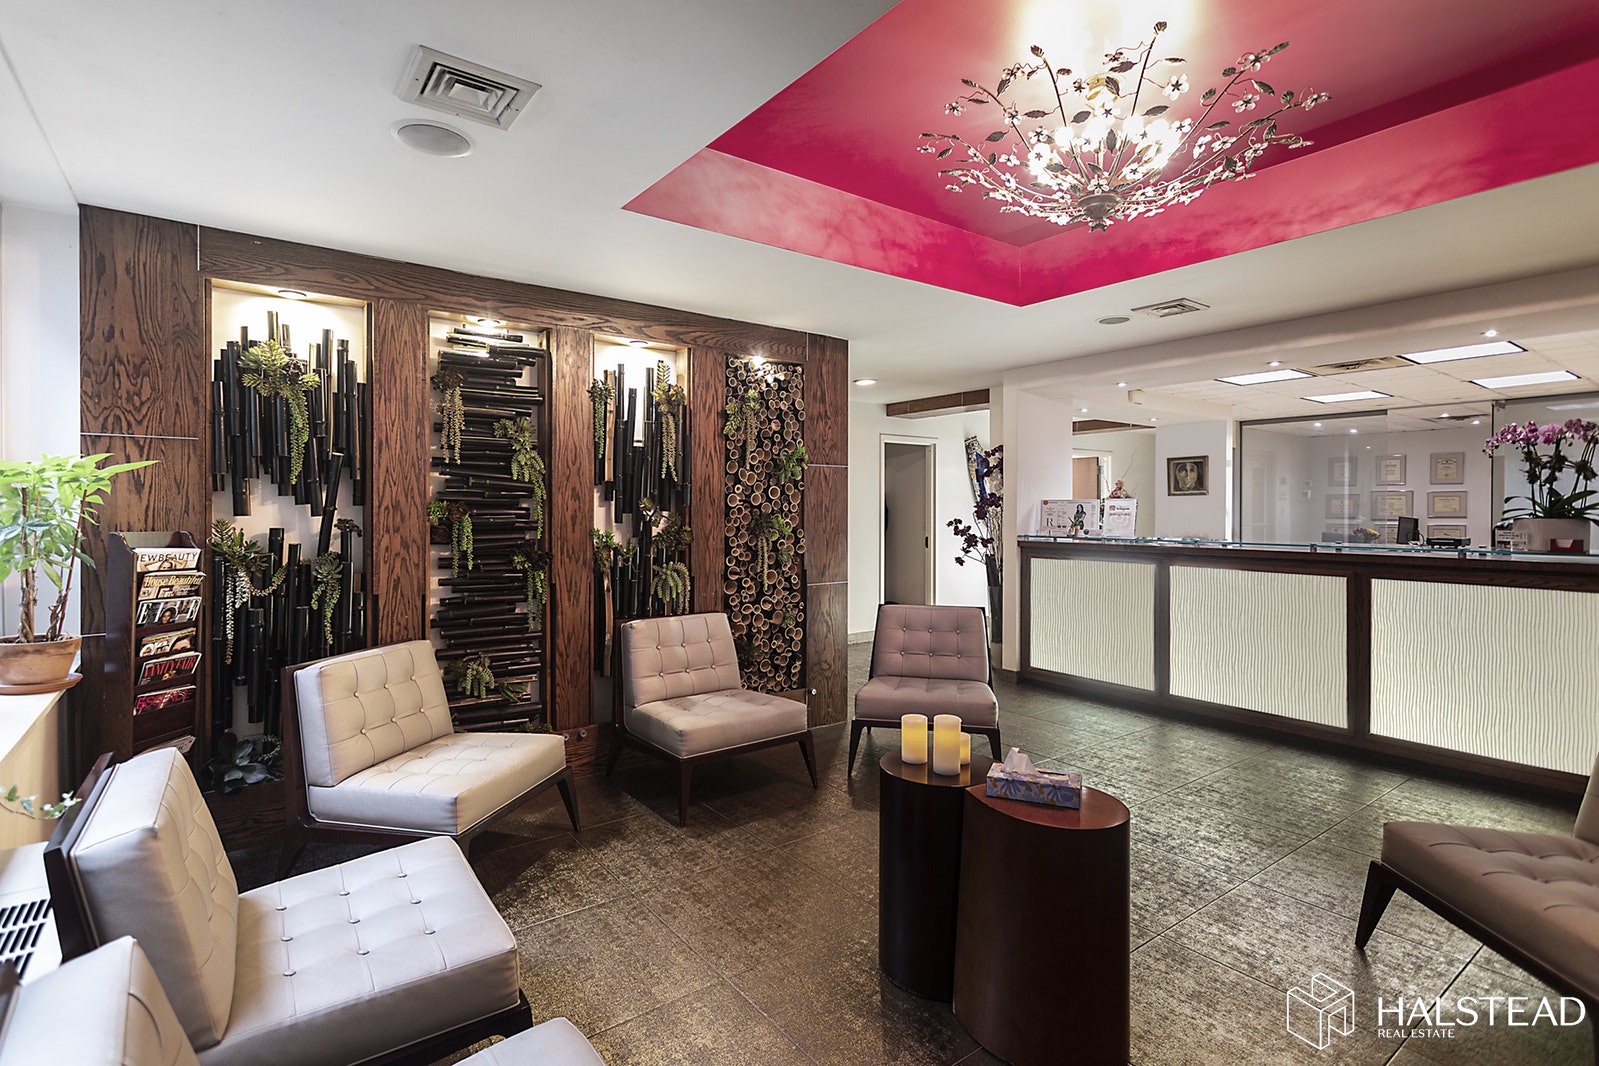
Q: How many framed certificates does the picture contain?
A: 9